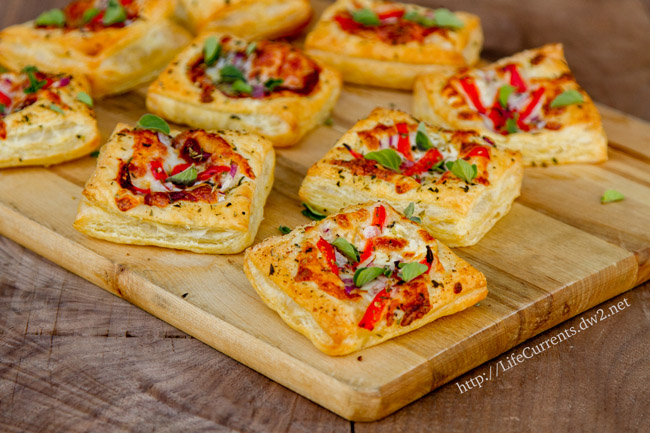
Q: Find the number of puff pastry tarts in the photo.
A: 9